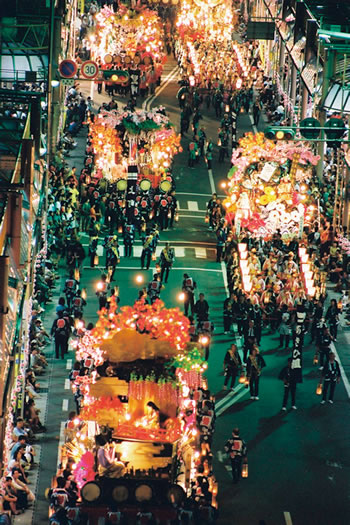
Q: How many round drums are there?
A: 13